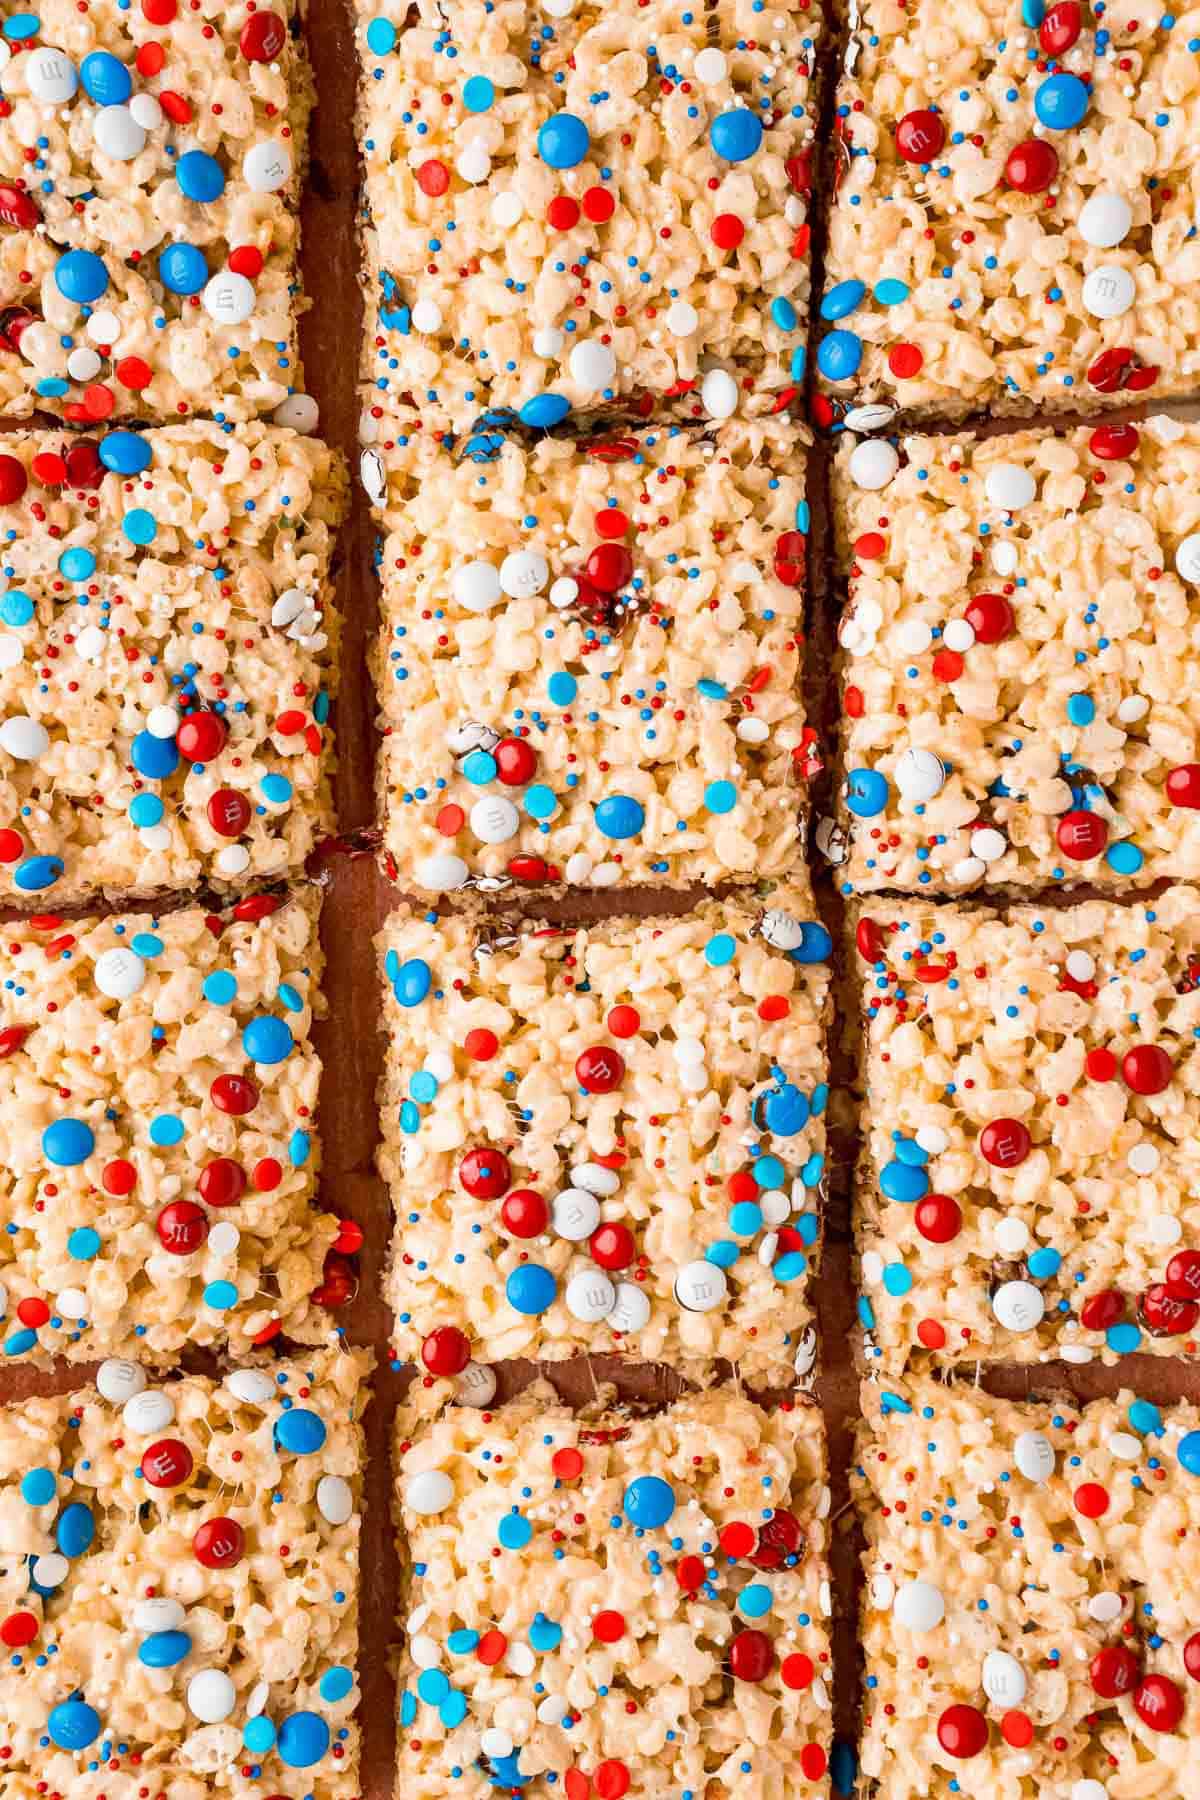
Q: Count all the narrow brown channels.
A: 5